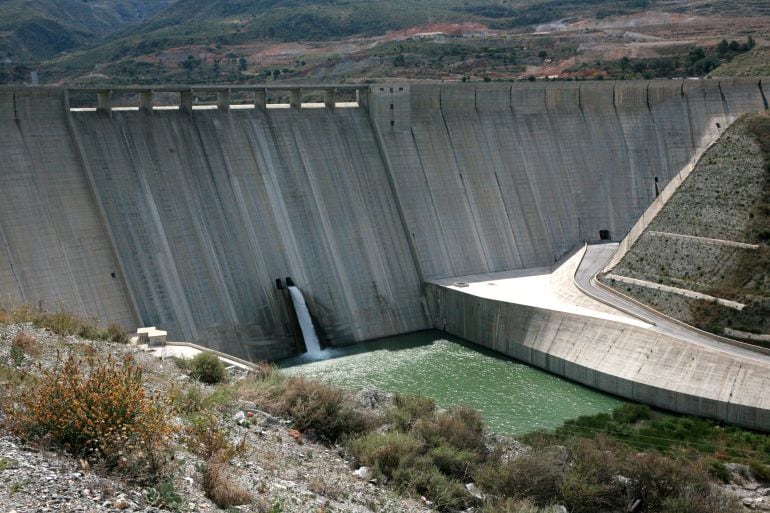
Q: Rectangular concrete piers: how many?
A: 7